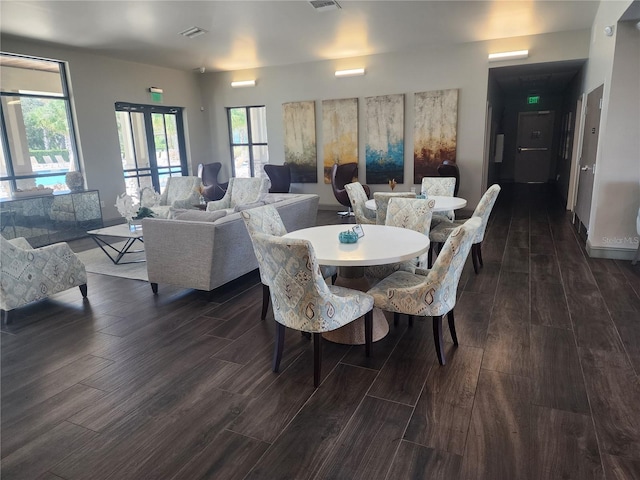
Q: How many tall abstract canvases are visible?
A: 4